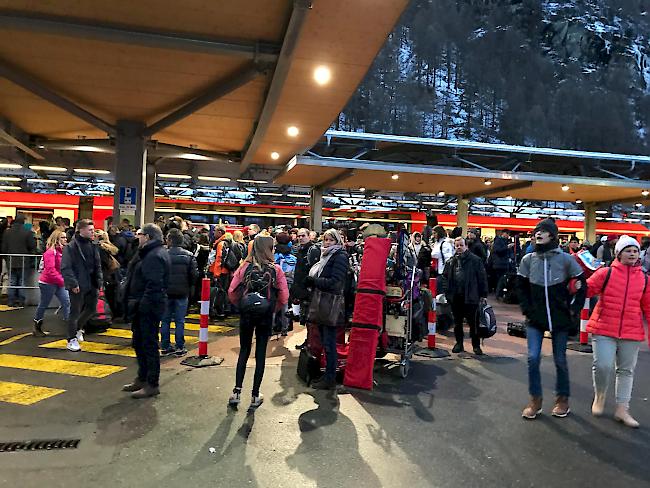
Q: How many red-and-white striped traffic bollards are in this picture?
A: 3